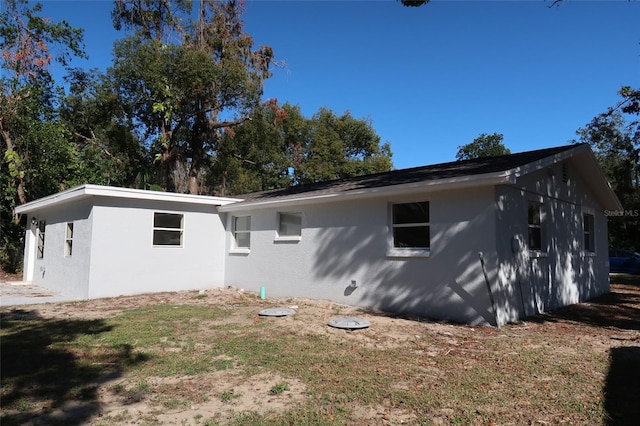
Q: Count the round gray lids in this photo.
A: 2